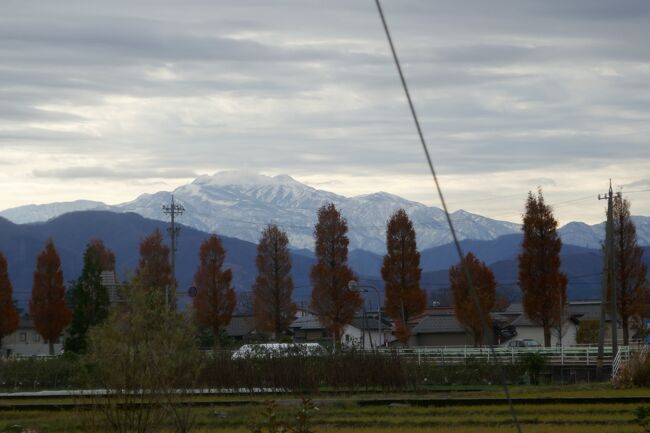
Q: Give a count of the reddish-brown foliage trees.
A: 11